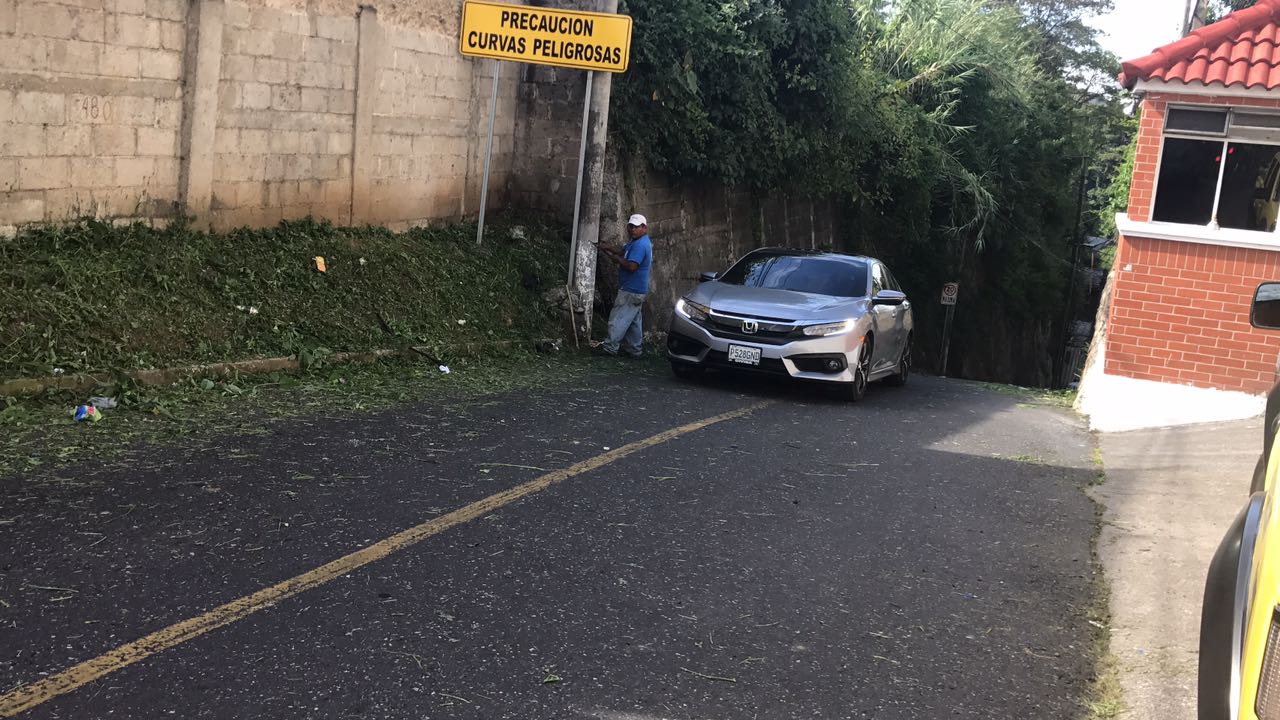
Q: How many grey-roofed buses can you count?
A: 0